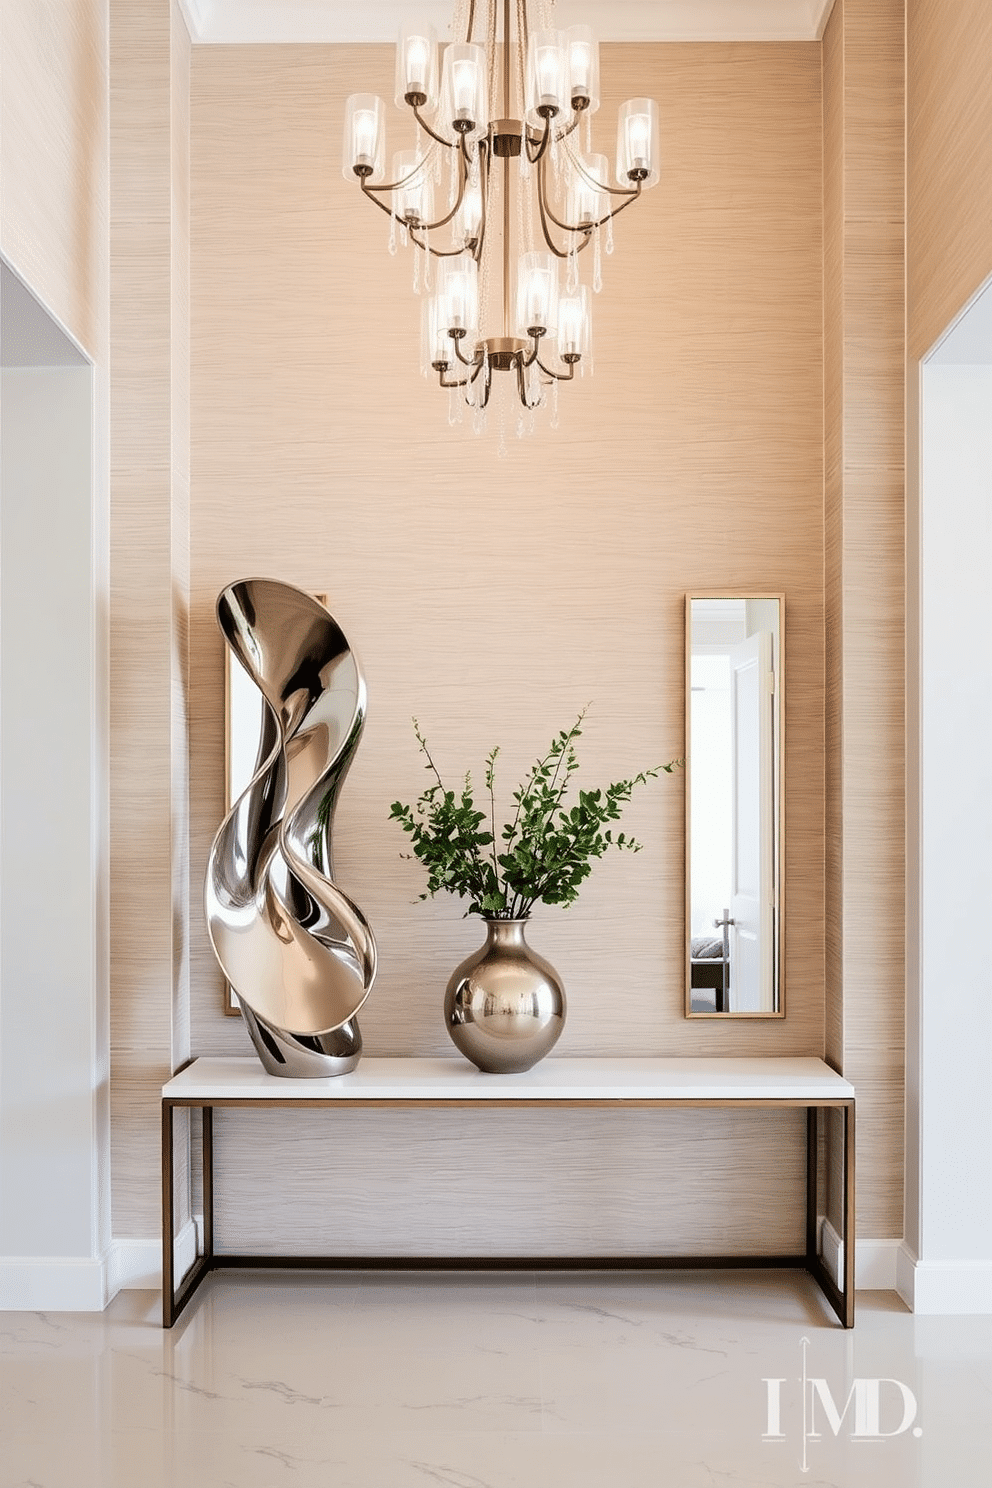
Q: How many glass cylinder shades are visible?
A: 13